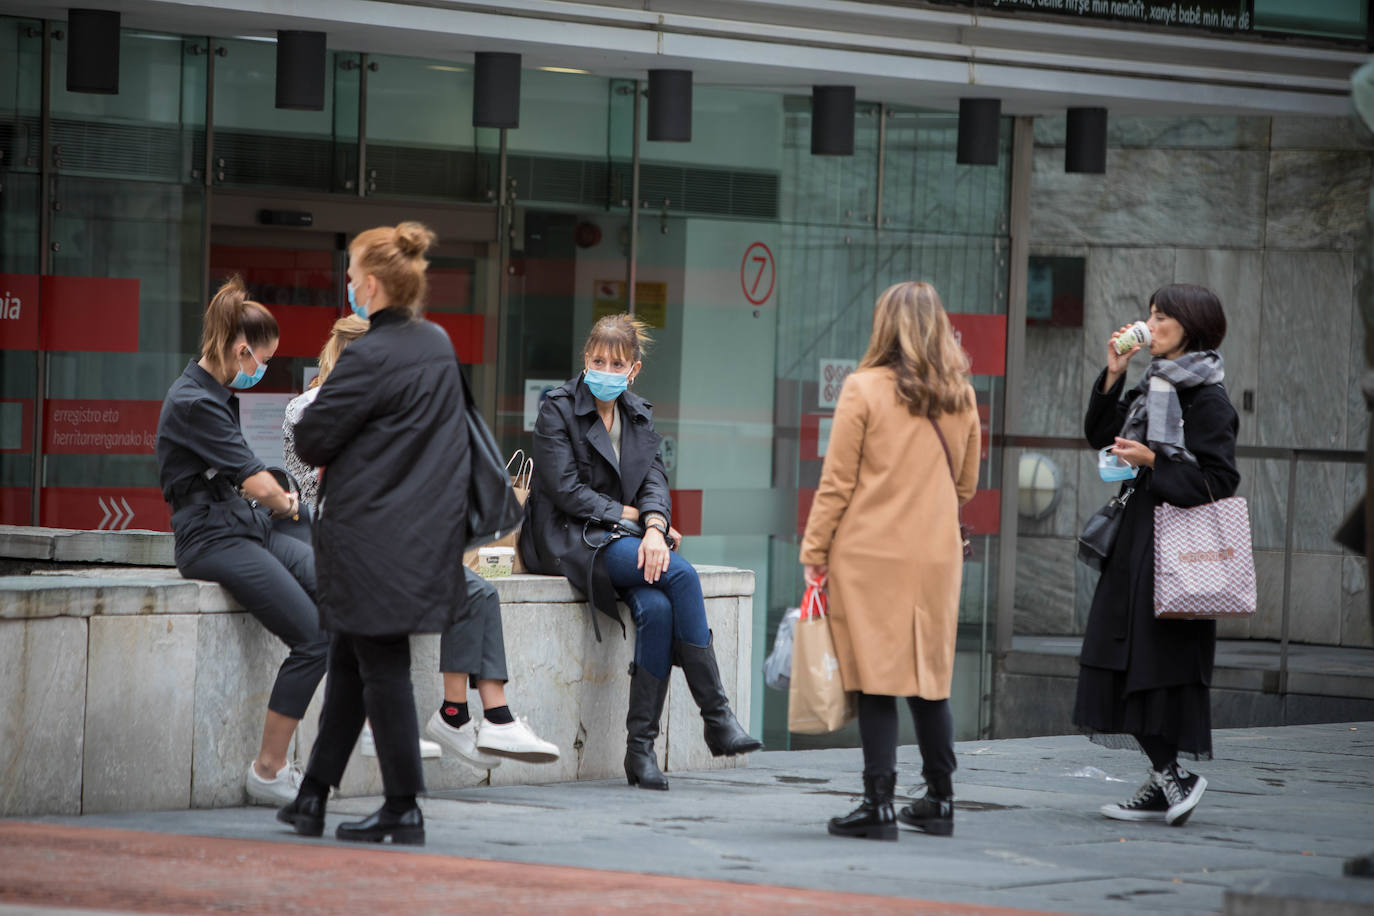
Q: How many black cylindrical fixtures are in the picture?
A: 7